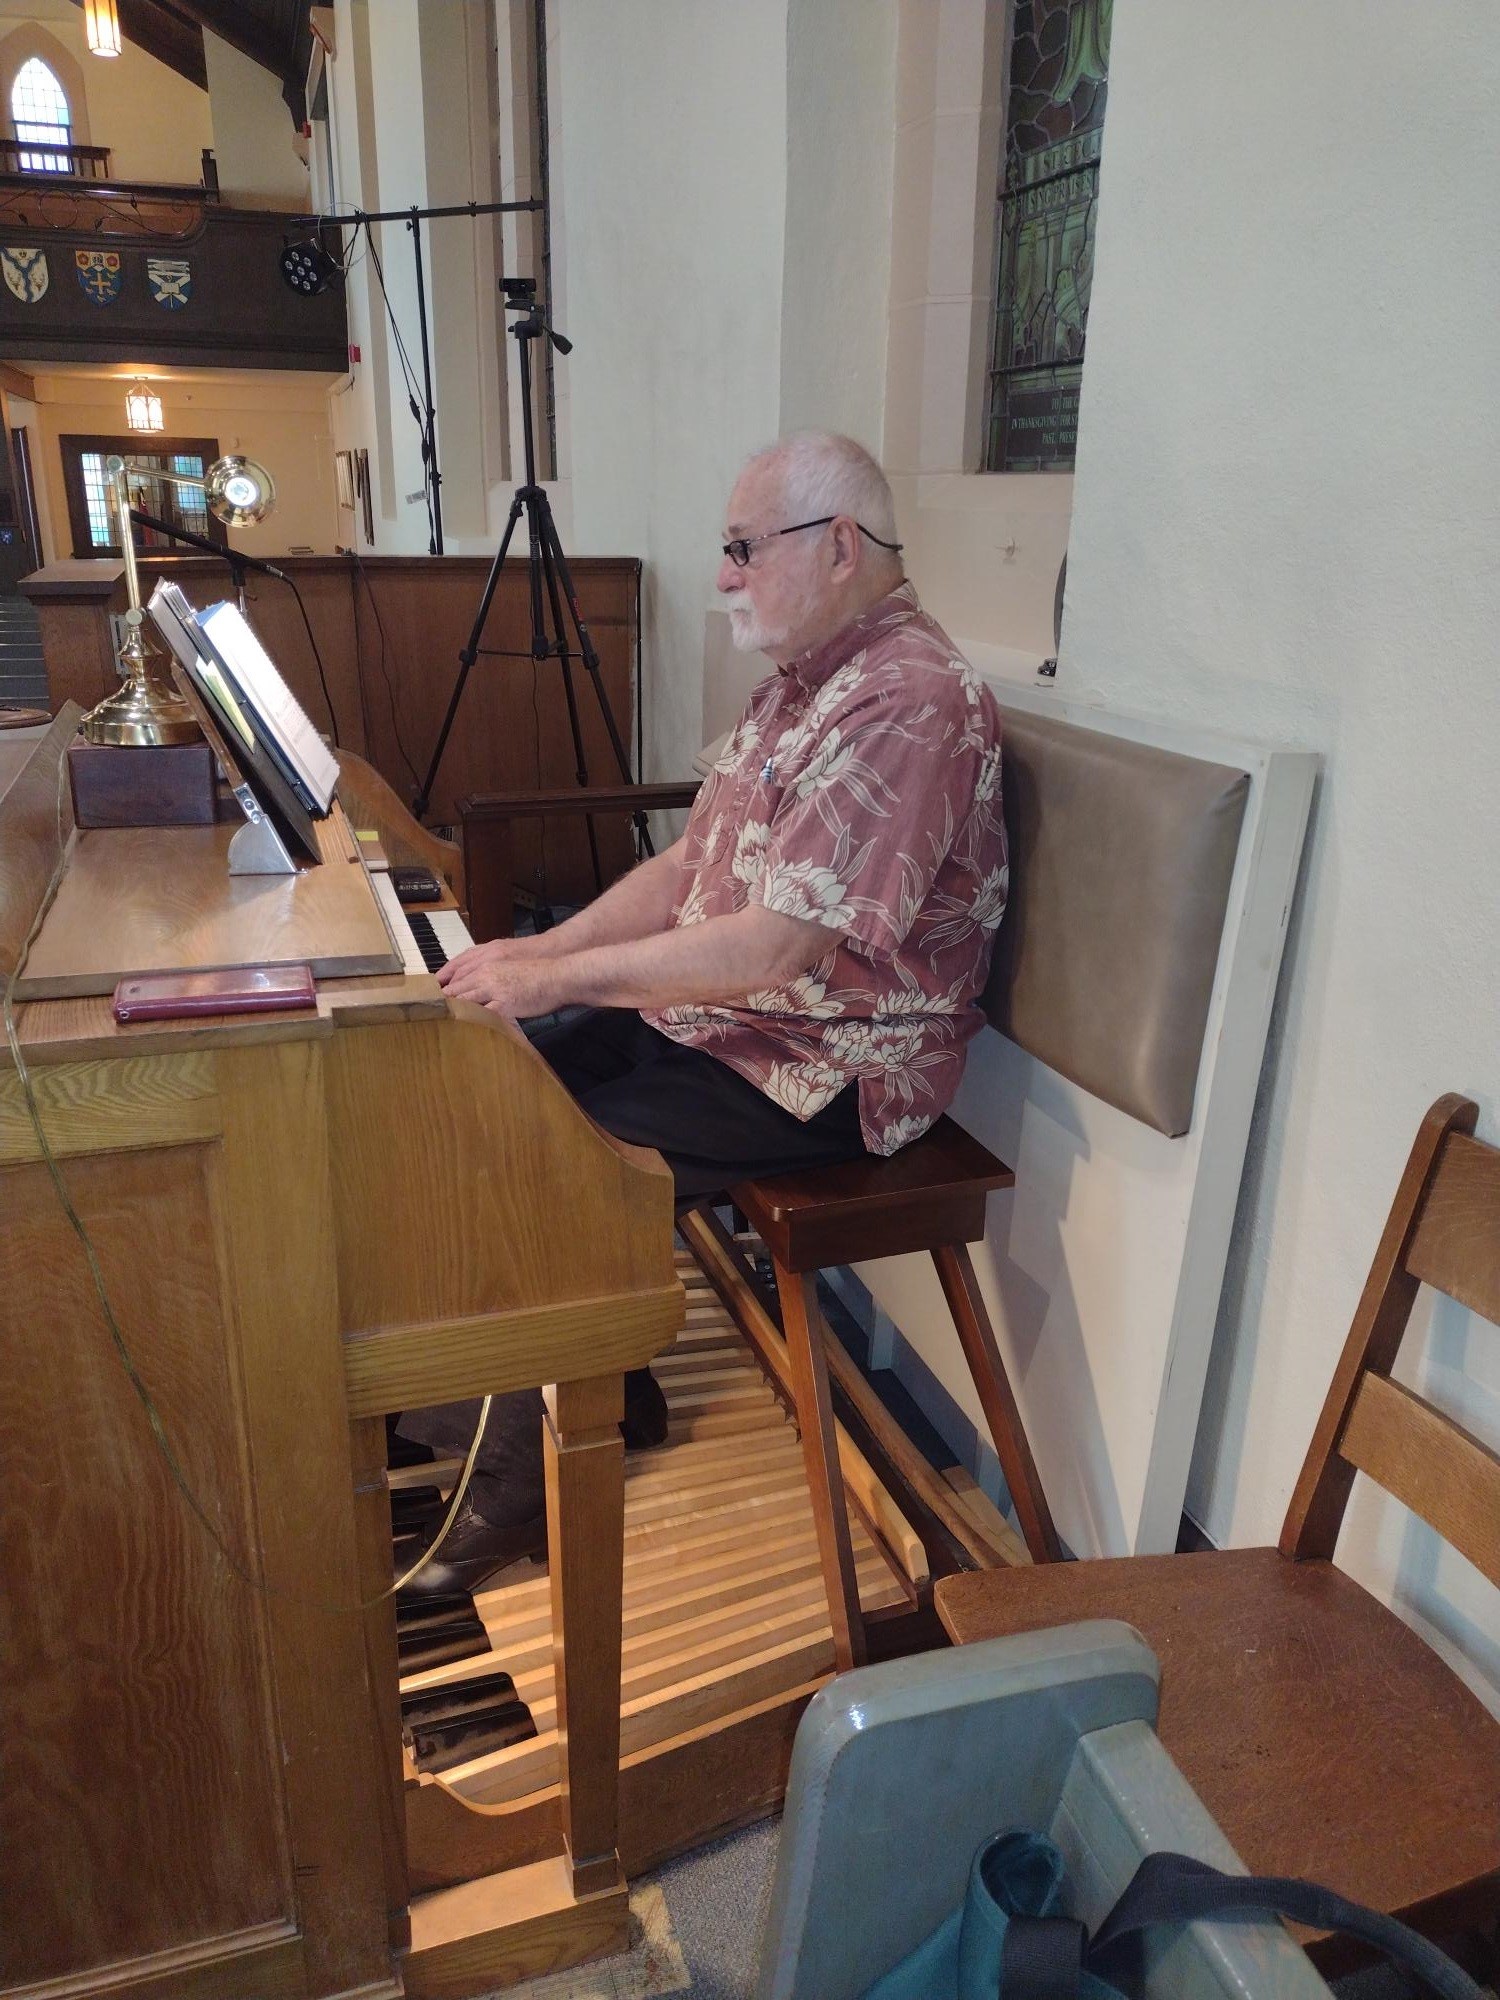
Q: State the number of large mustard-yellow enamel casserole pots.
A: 0